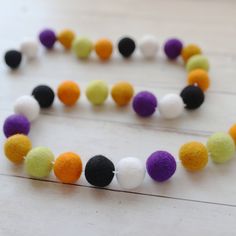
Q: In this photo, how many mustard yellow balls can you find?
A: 5